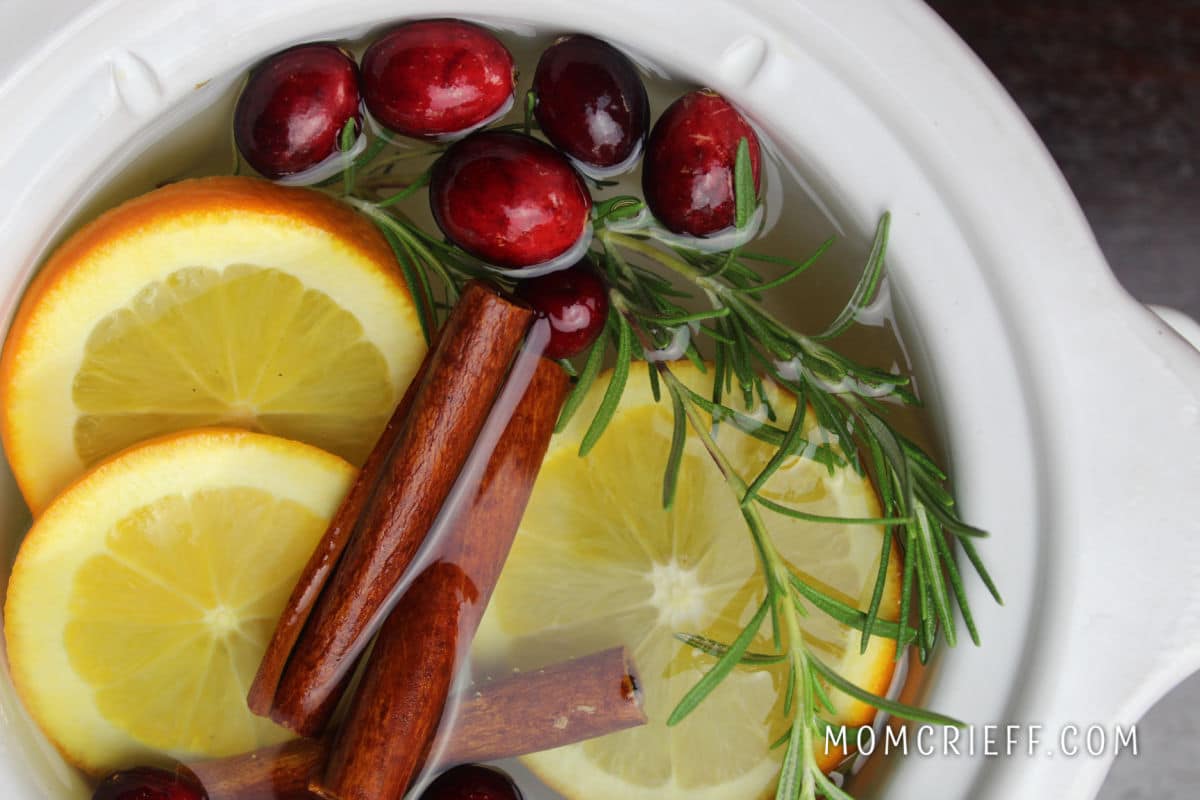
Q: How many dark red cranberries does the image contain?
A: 8